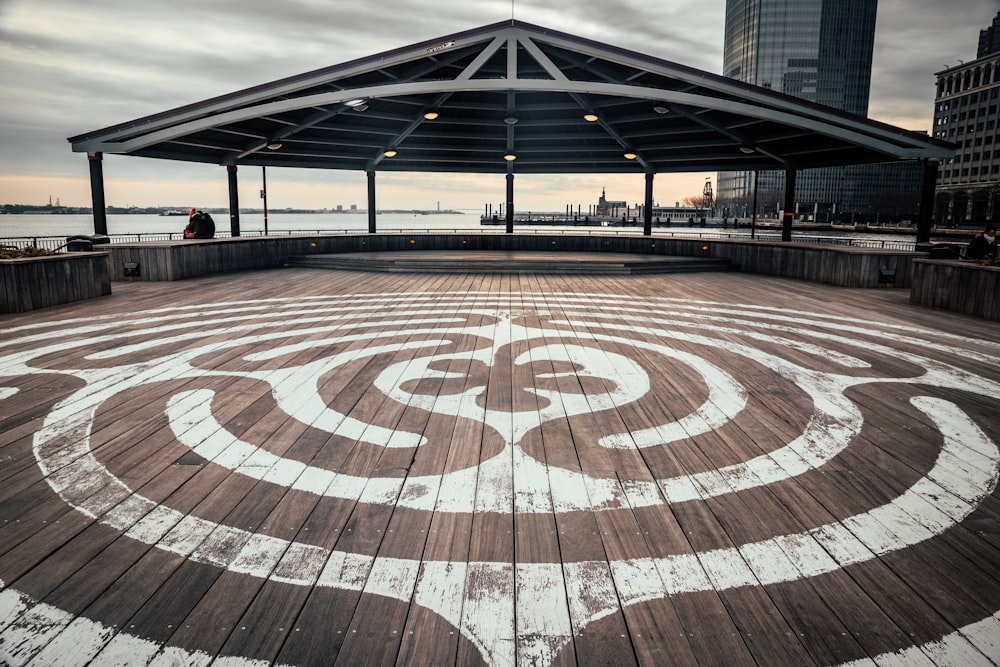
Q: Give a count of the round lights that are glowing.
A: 5